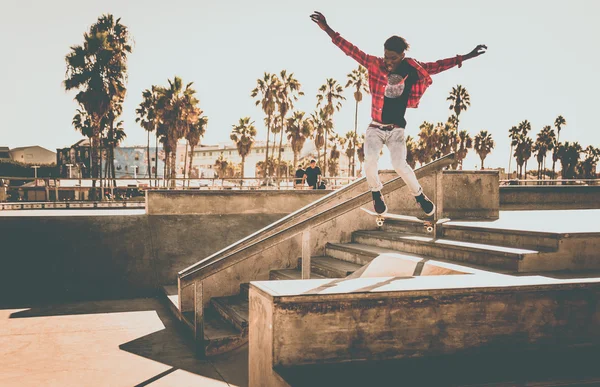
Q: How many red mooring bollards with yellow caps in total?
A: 0